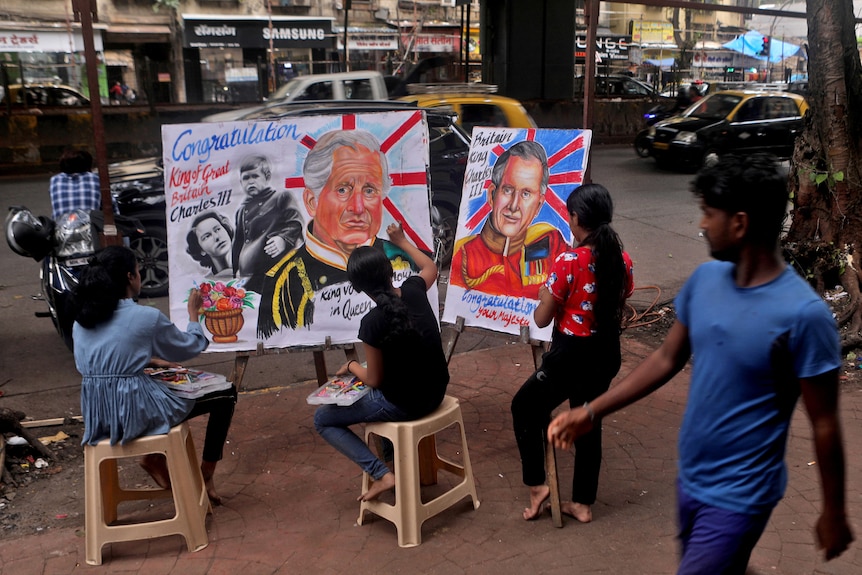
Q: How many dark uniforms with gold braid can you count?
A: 1